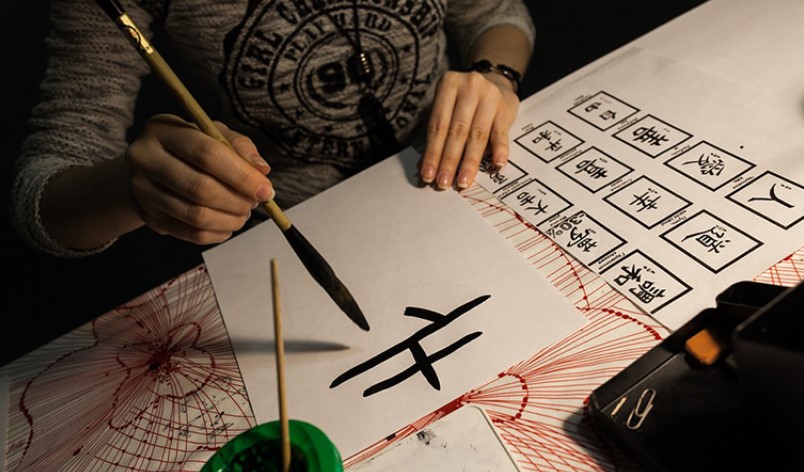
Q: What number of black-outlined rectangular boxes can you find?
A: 12